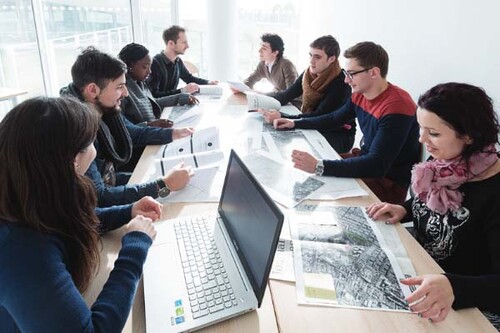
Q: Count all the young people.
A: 8